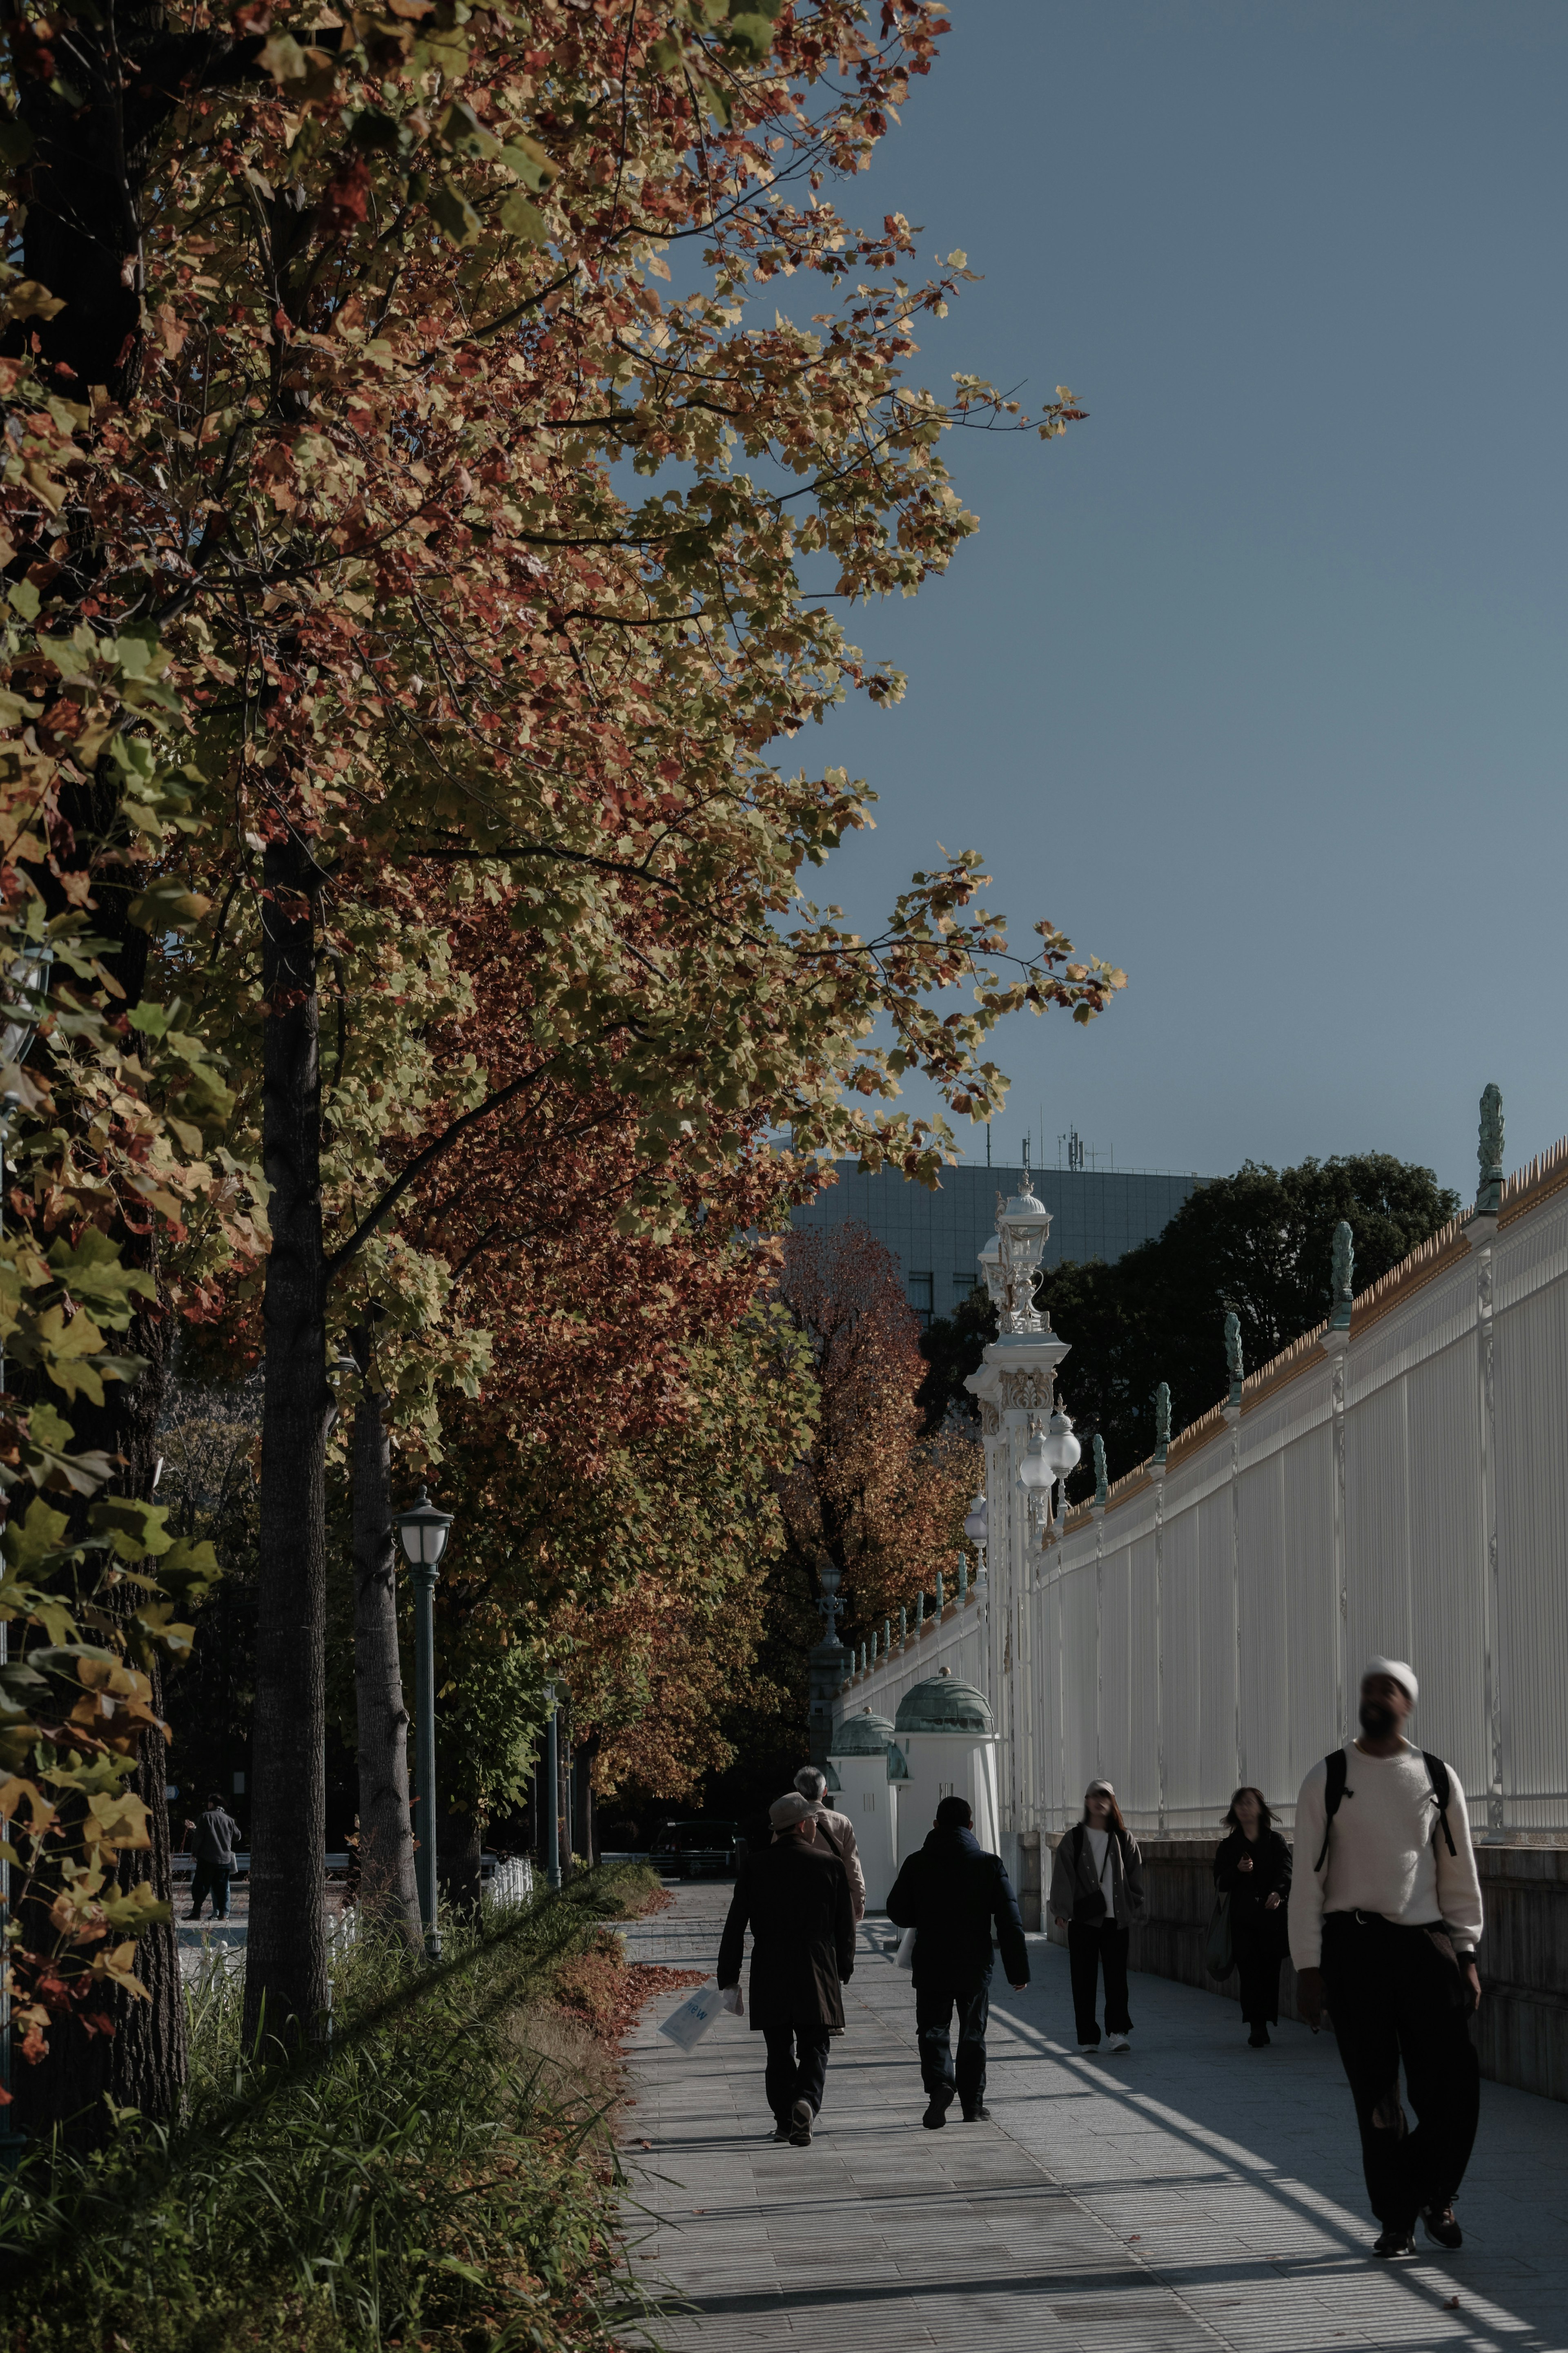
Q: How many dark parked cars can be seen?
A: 1